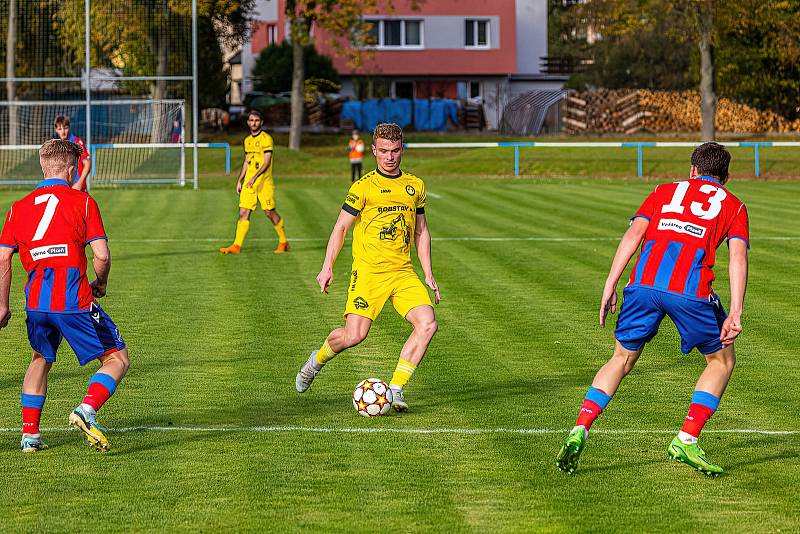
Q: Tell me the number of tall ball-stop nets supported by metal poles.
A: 1